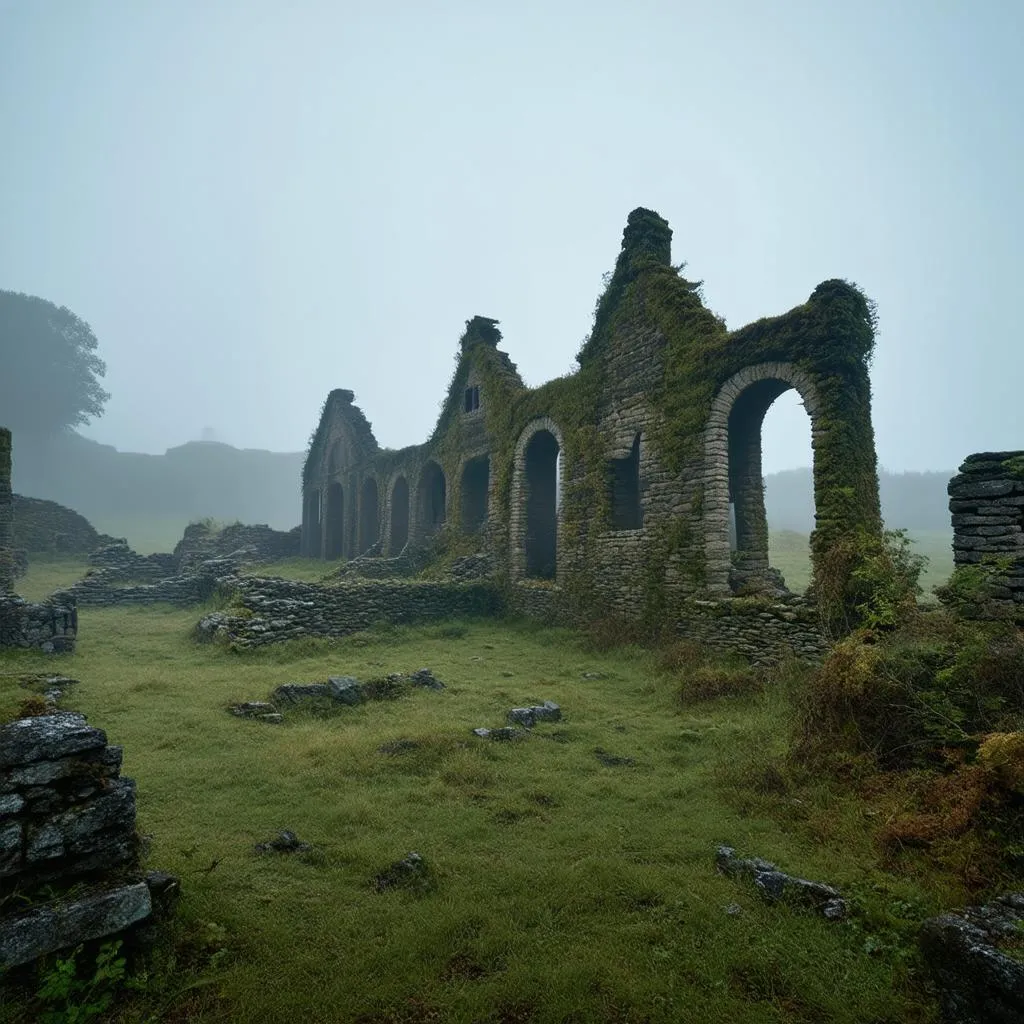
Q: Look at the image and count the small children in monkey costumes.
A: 0